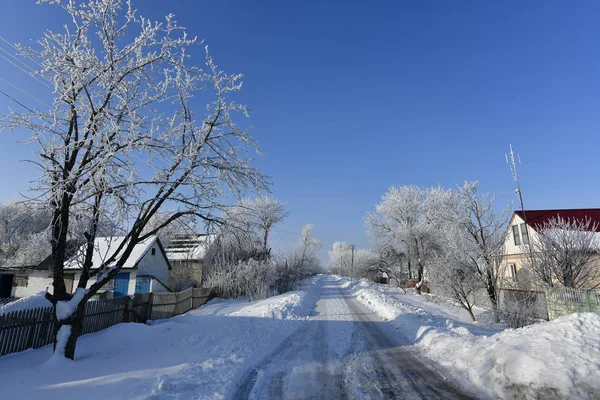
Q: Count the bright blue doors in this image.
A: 2